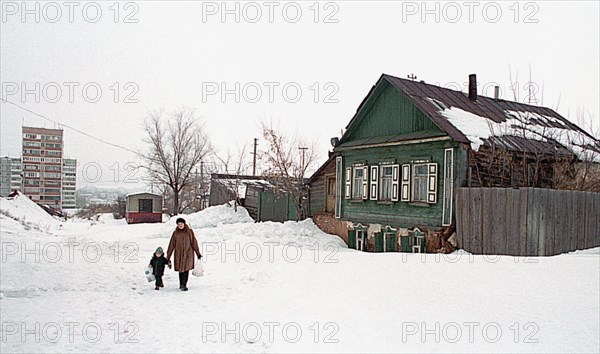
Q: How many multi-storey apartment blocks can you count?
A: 3